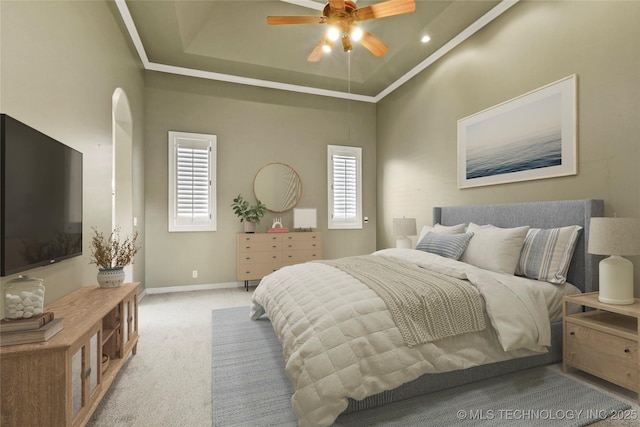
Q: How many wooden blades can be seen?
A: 5